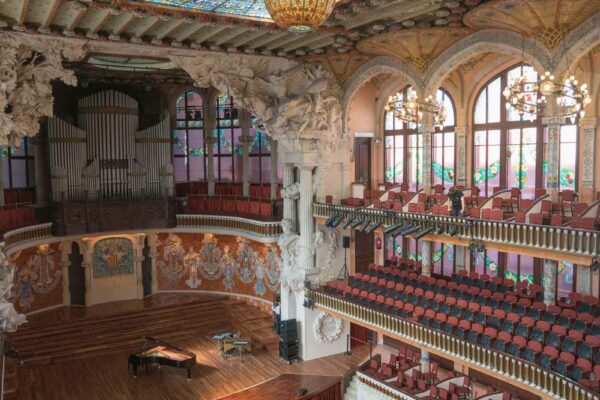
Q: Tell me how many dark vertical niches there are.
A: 2